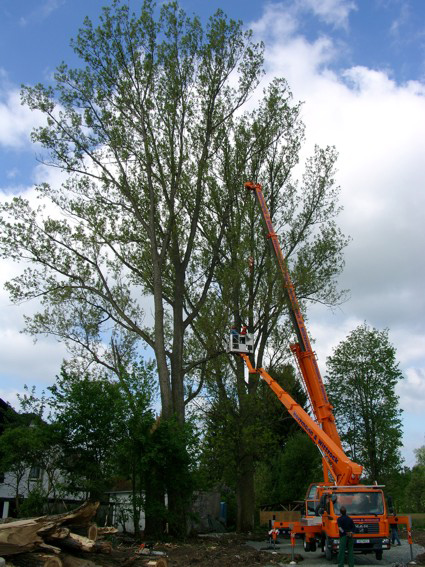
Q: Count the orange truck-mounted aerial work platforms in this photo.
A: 1